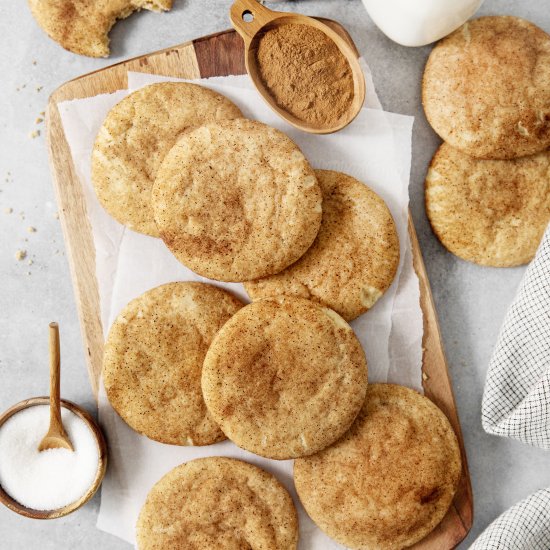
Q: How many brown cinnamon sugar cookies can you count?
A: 10